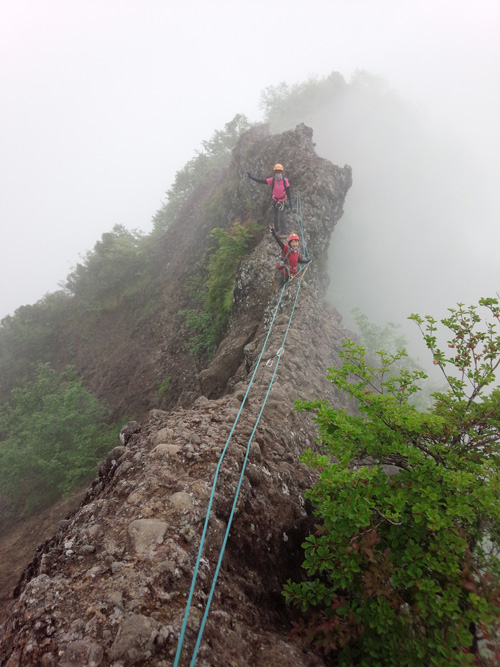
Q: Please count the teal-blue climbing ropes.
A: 2